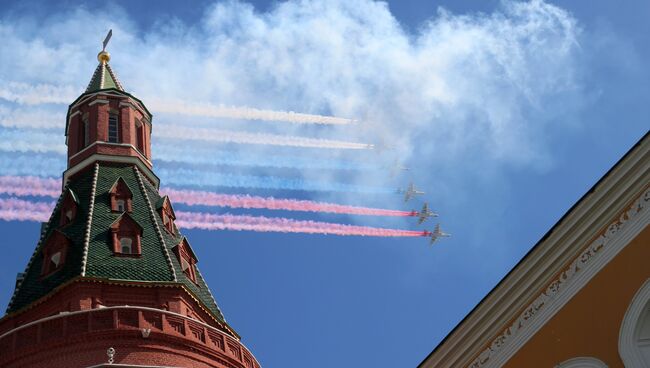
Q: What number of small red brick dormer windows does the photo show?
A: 6